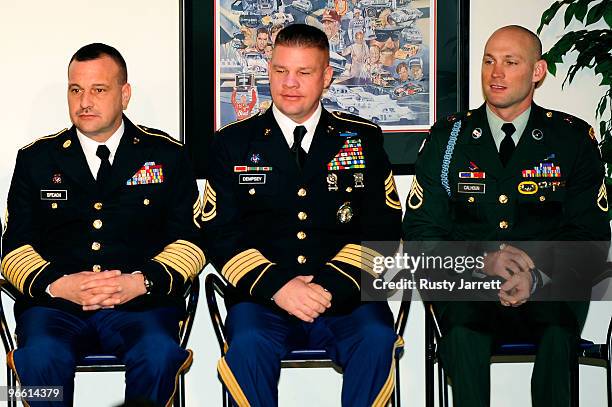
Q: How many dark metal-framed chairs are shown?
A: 3